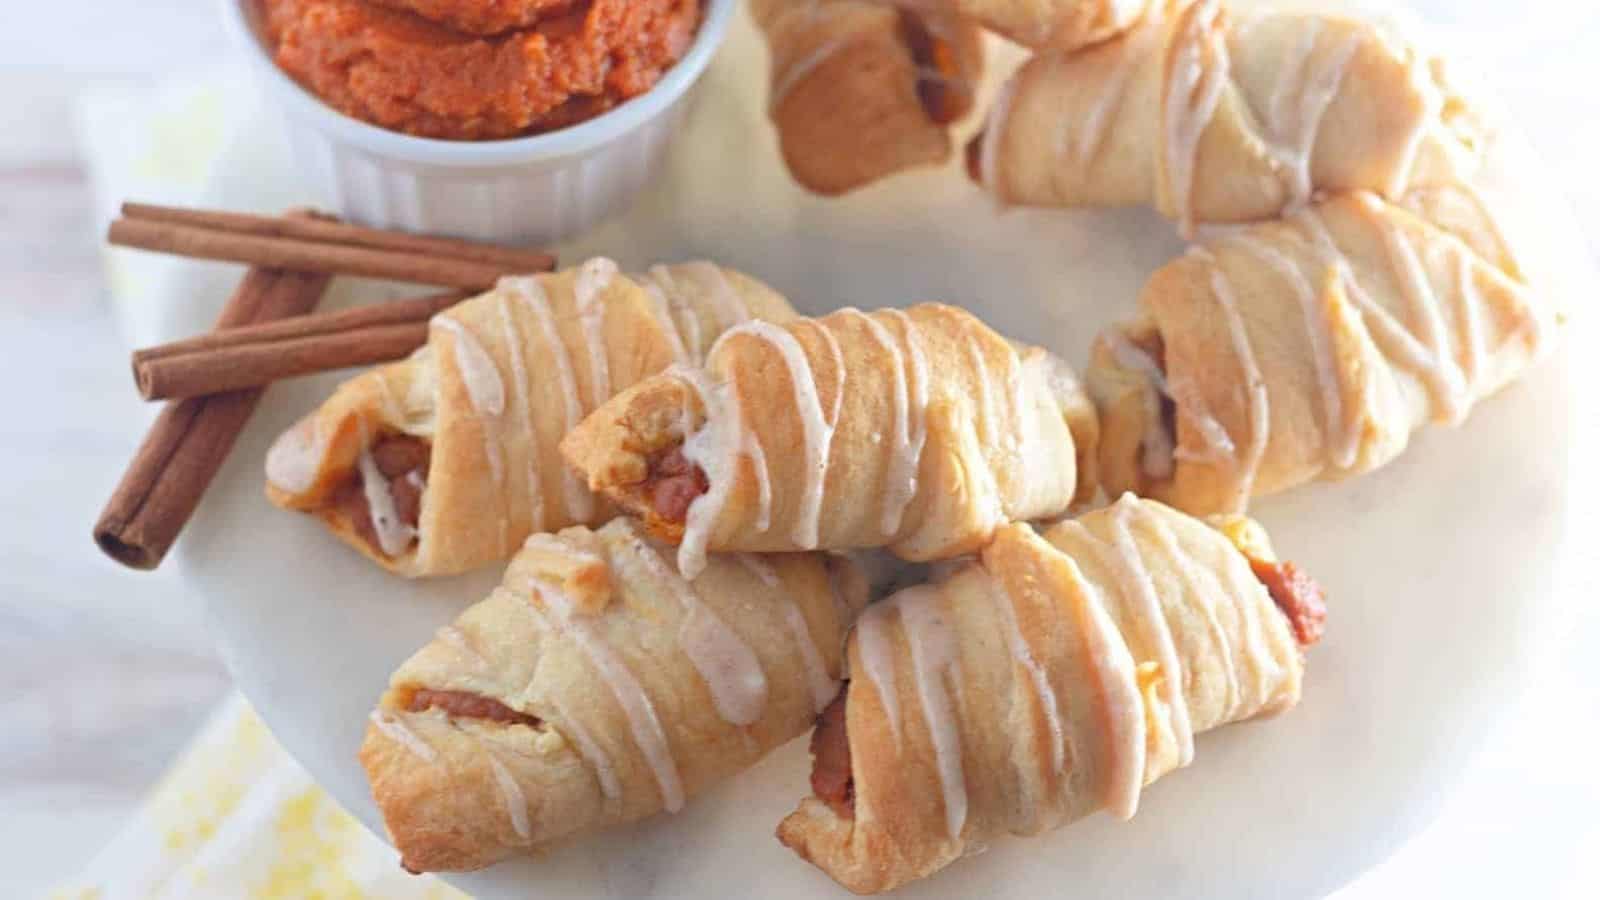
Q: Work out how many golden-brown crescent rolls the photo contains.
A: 8